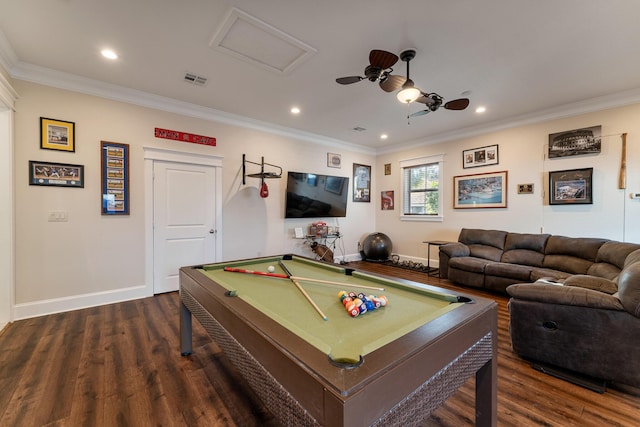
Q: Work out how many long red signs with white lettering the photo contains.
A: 1